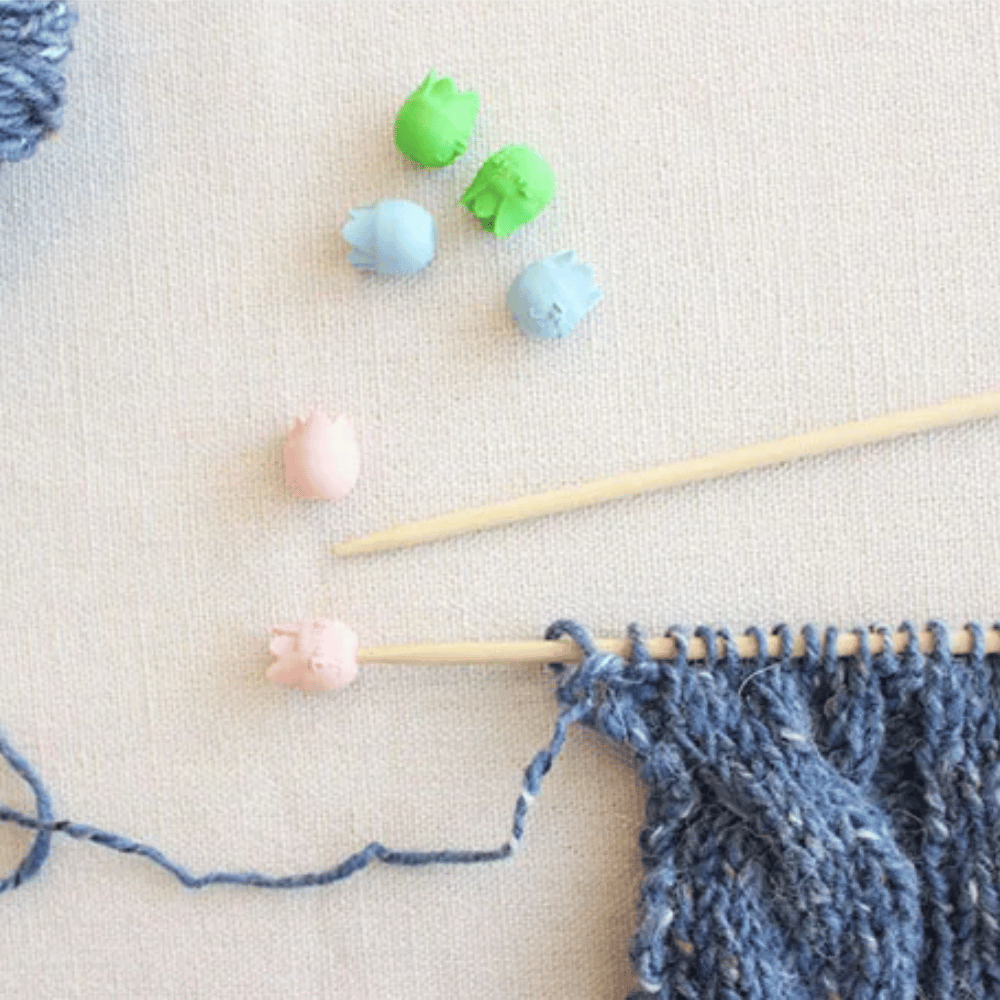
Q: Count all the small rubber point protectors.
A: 6